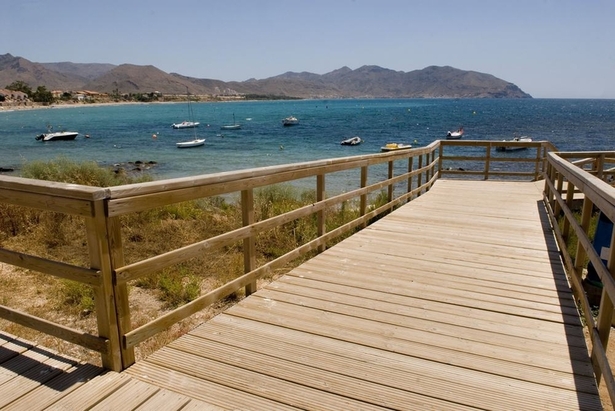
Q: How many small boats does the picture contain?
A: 9